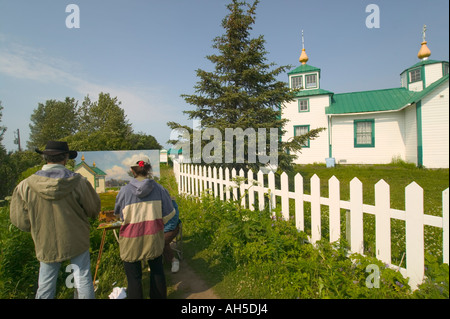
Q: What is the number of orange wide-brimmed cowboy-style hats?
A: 0